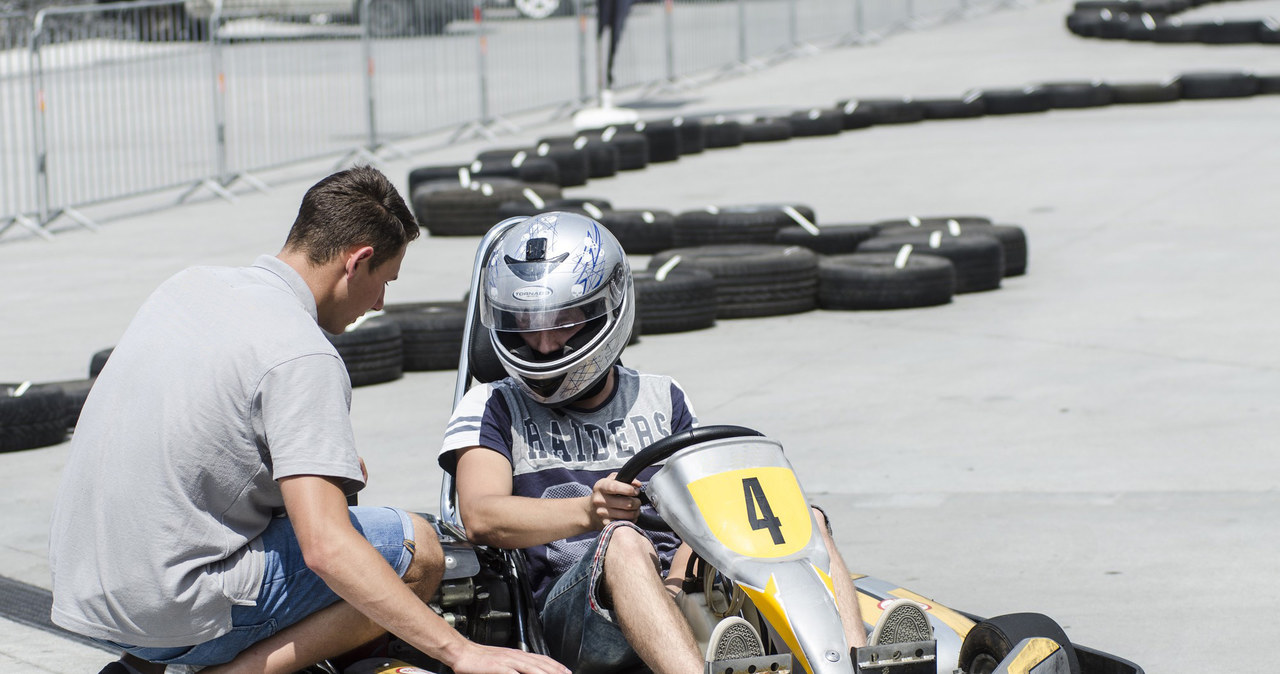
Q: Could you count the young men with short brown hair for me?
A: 1